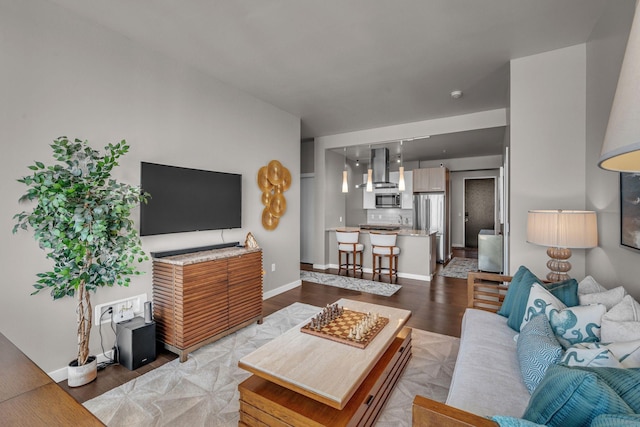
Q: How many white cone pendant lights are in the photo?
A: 3